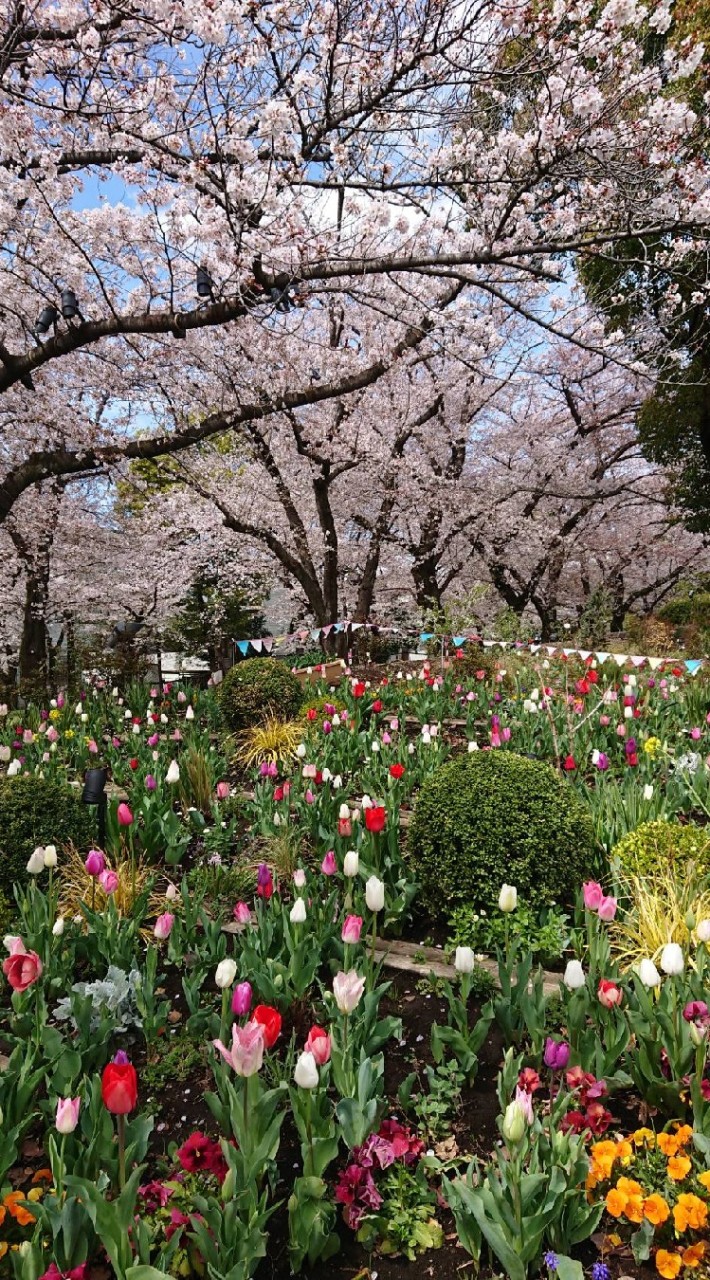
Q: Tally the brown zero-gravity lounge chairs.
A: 0